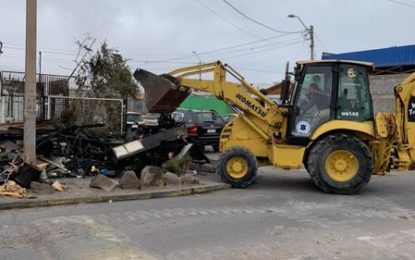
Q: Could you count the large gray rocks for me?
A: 5